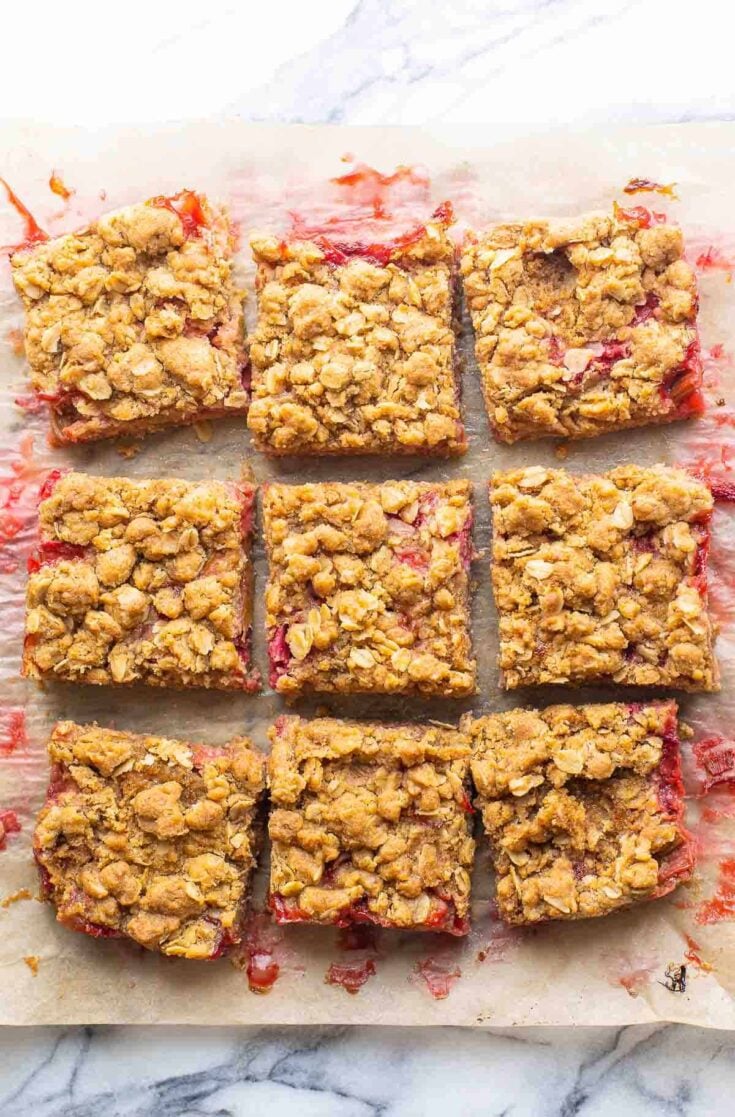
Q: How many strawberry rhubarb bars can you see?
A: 9